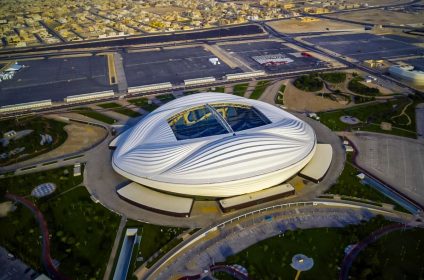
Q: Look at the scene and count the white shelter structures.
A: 5